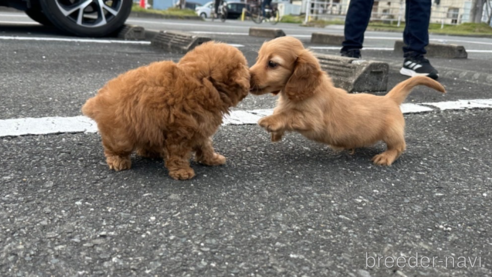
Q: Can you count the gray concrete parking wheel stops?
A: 6